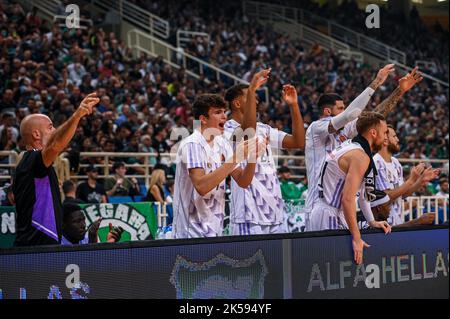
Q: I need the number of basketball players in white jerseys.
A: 5